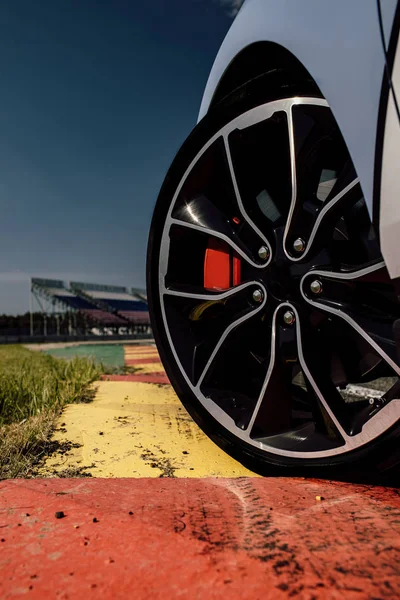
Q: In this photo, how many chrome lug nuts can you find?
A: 5